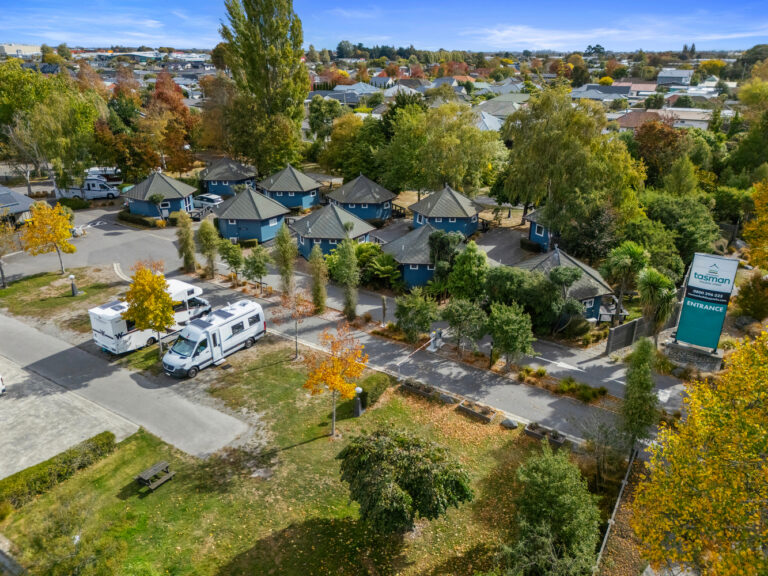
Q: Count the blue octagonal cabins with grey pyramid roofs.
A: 10